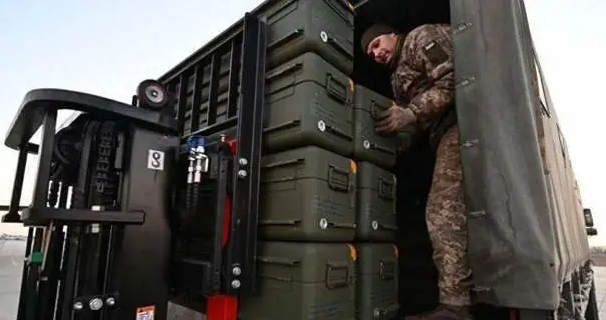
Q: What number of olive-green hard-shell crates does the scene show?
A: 7